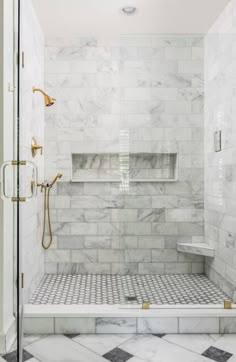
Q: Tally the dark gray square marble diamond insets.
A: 5